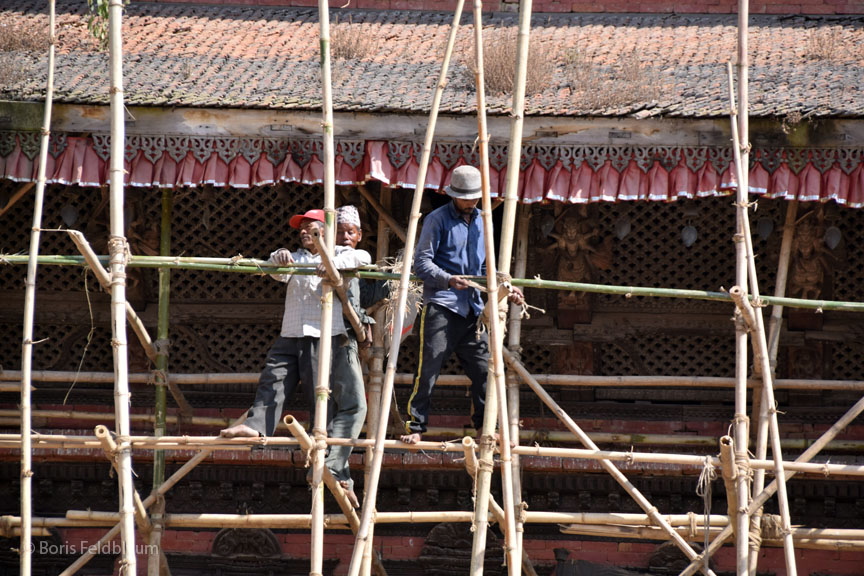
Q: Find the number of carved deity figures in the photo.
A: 2